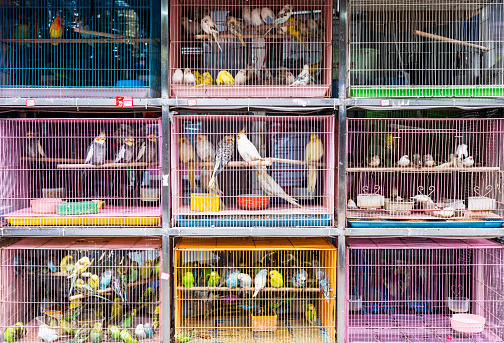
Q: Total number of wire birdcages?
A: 9